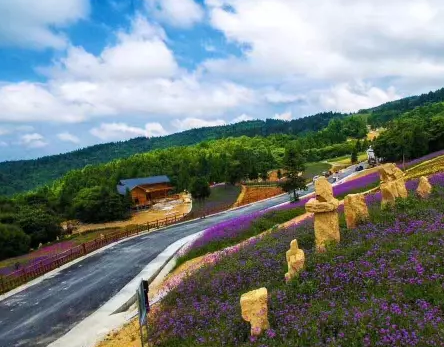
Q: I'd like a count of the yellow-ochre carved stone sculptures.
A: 6